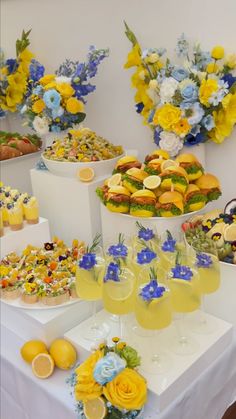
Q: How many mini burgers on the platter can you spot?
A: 12